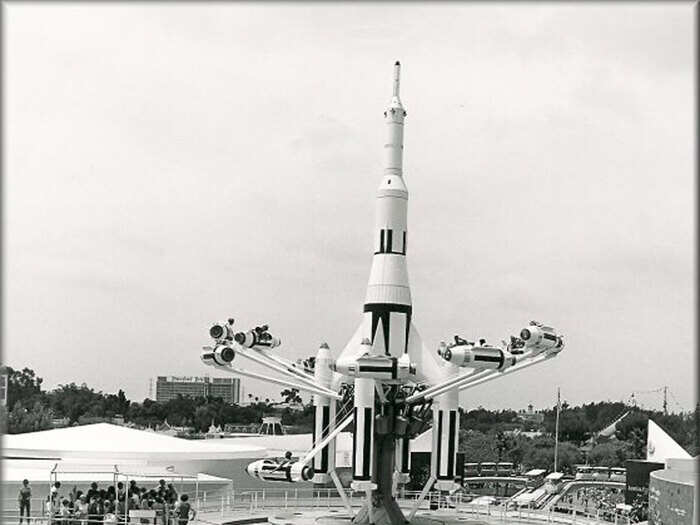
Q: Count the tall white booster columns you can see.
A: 4